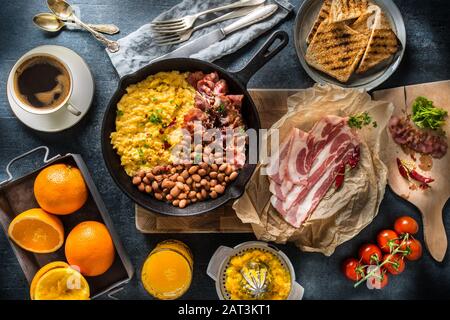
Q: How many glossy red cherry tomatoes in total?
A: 7